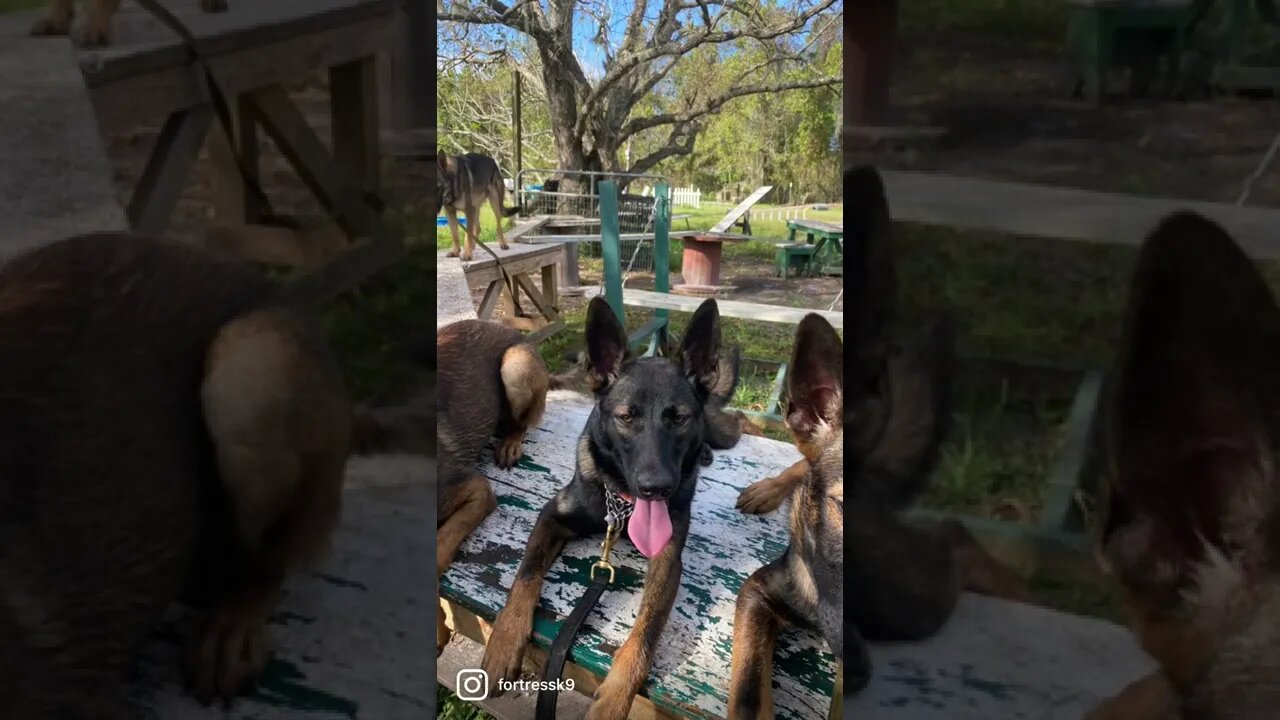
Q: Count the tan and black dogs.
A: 4